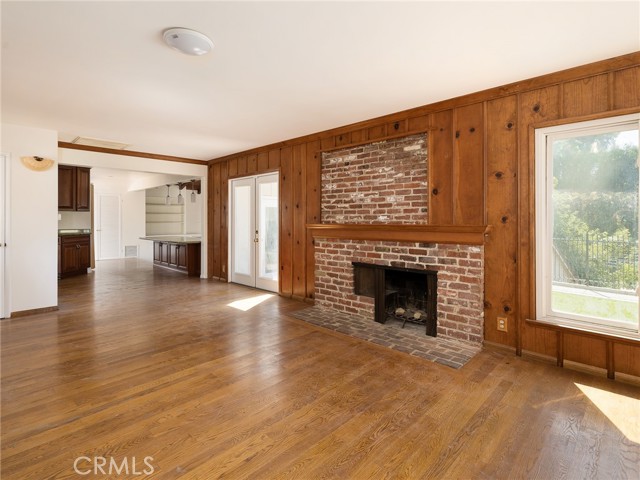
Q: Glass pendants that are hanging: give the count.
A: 3